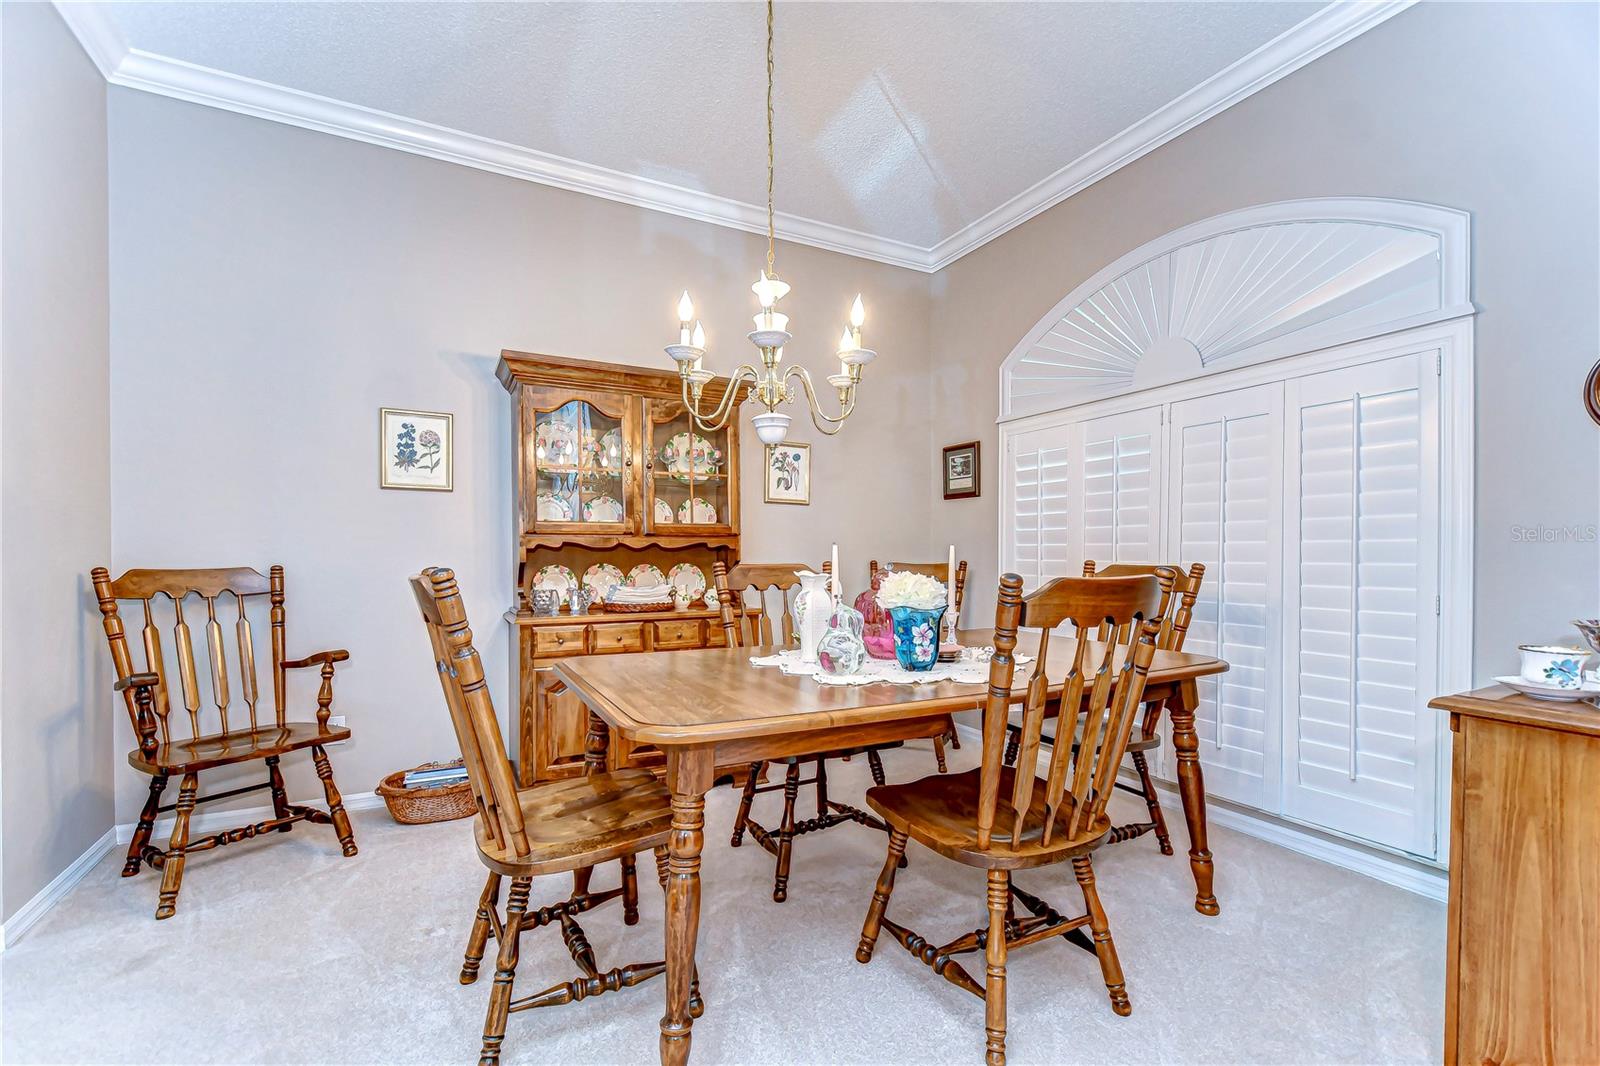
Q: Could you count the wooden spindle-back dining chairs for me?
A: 6